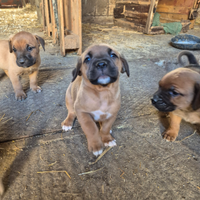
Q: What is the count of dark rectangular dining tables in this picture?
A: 0